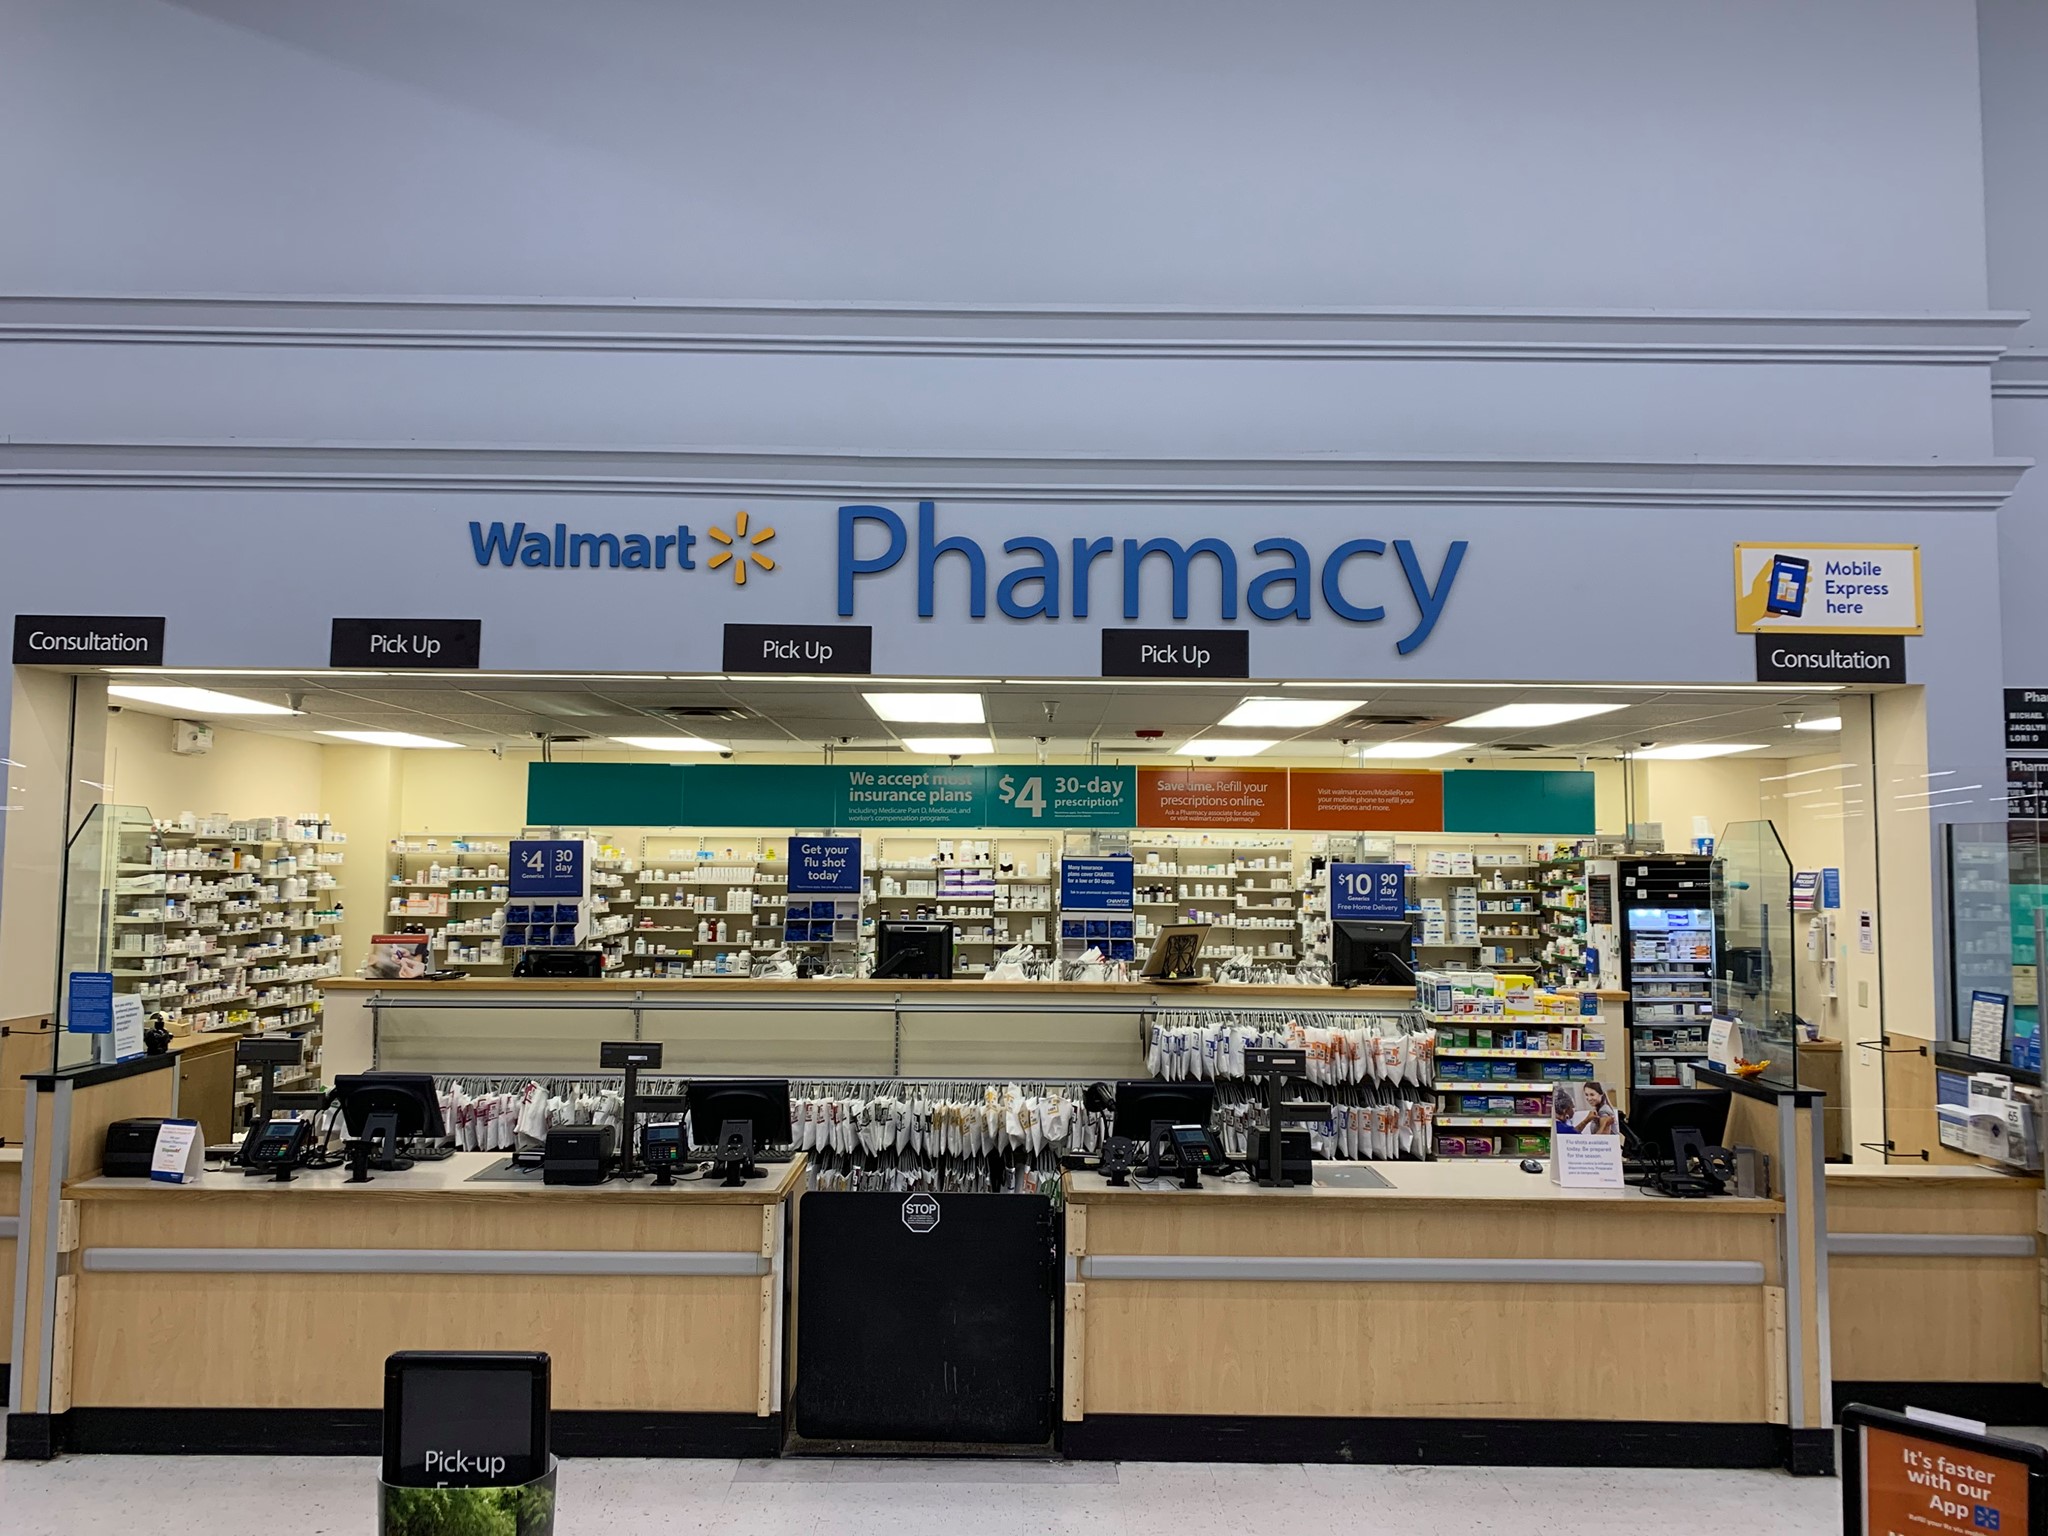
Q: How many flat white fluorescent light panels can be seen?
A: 11